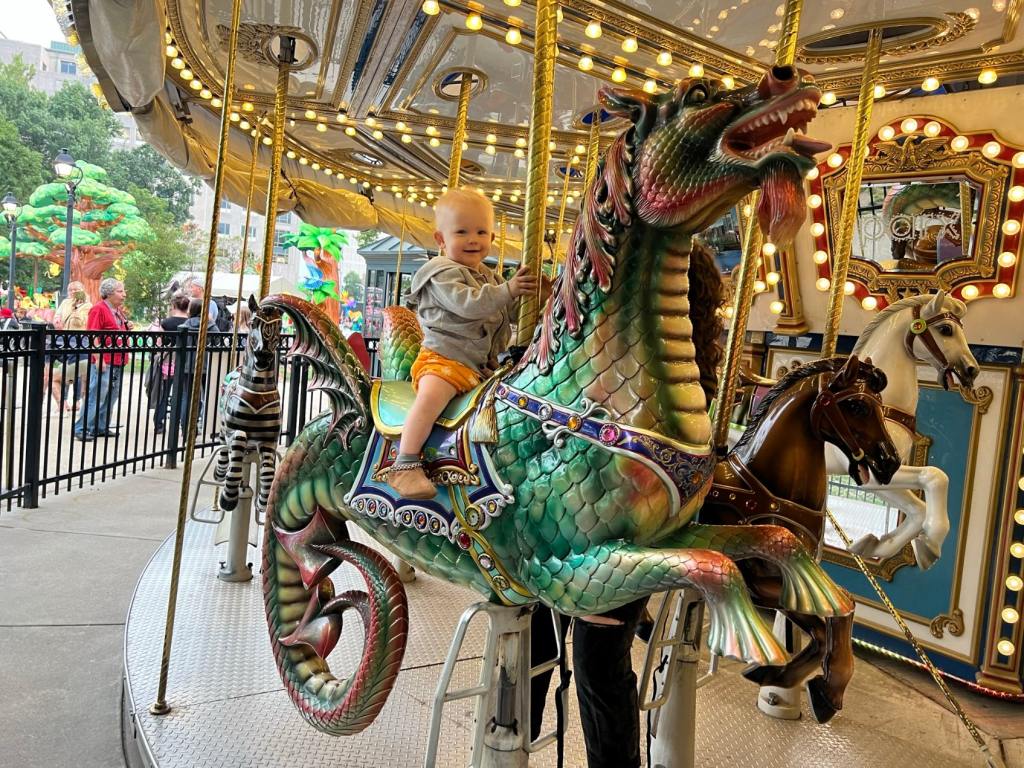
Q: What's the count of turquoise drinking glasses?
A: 0